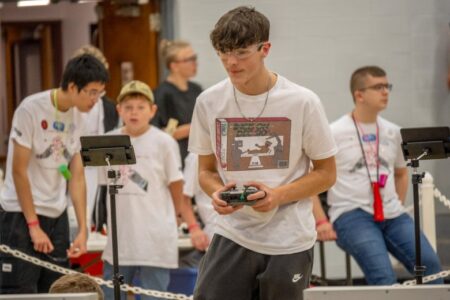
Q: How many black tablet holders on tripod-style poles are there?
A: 2